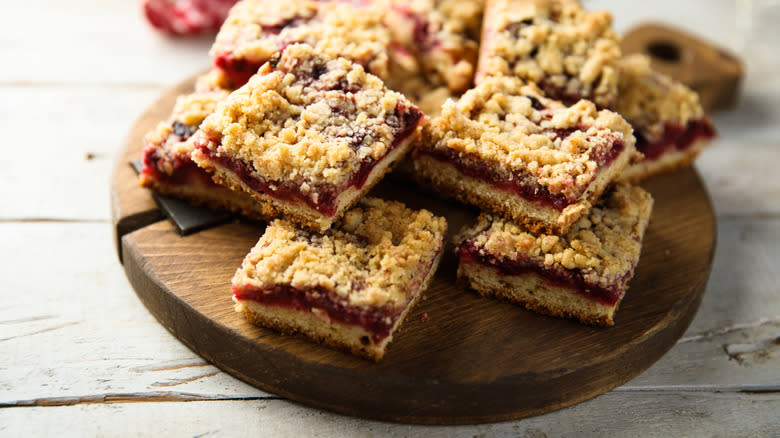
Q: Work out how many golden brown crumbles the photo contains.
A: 9